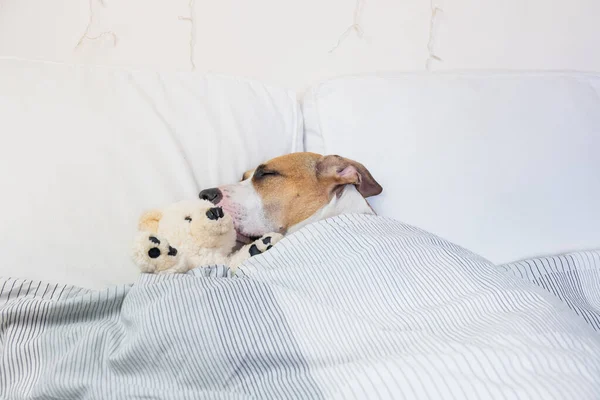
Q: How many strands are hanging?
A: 4